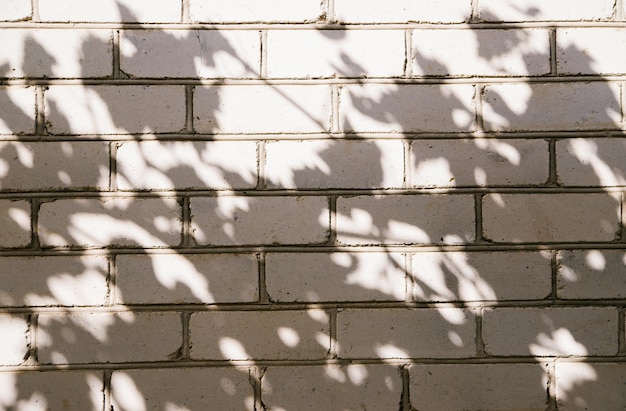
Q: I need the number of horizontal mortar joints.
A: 7